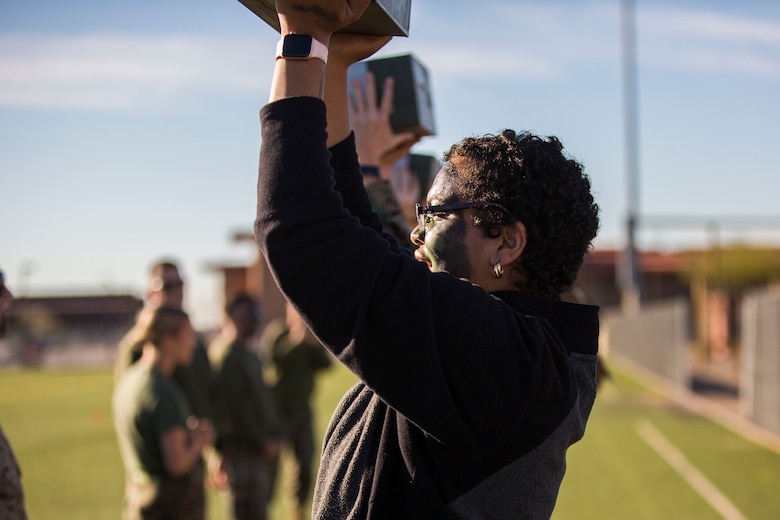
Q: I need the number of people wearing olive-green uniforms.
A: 4